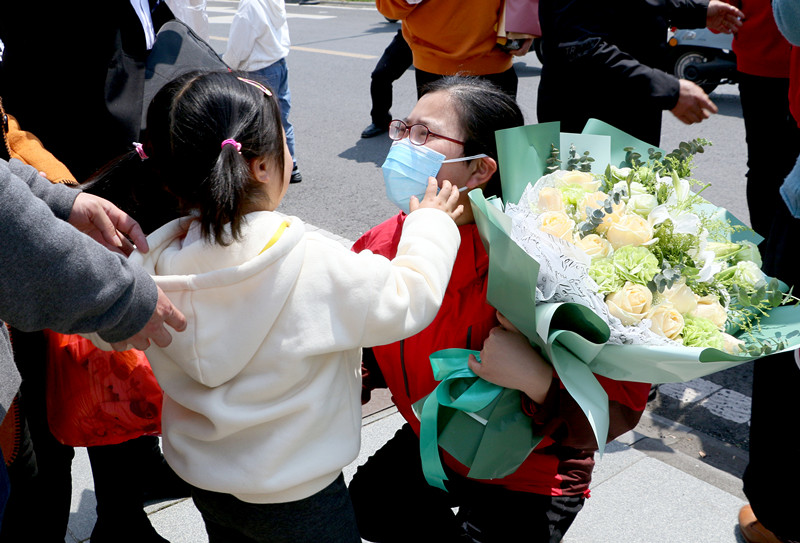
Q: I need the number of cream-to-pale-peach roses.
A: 11